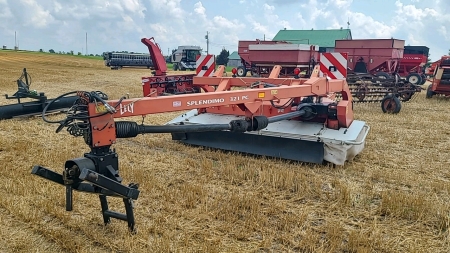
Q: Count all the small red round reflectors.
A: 2